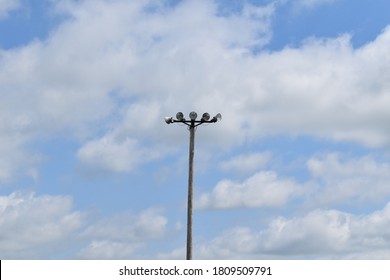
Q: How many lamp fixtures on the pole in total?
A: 5